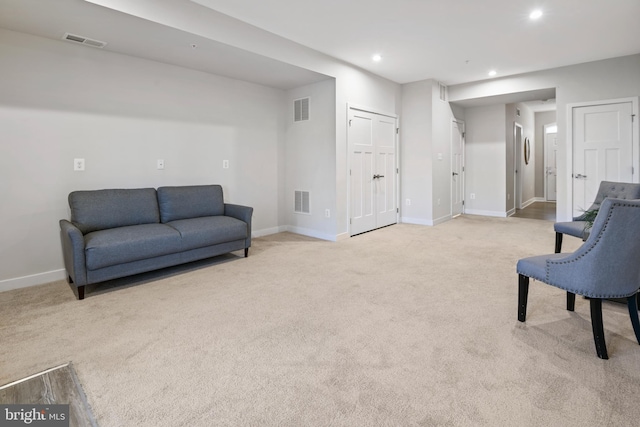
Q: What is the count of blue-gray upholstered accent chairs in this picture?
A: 2